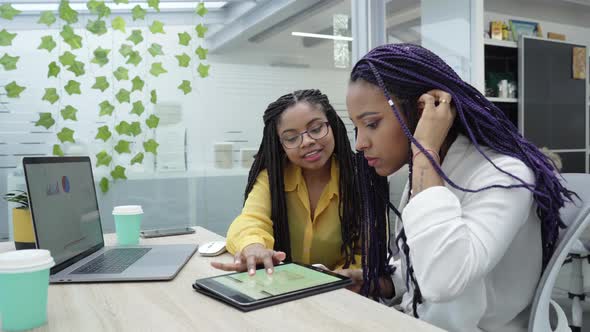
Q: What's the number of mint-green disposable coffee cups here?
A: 2